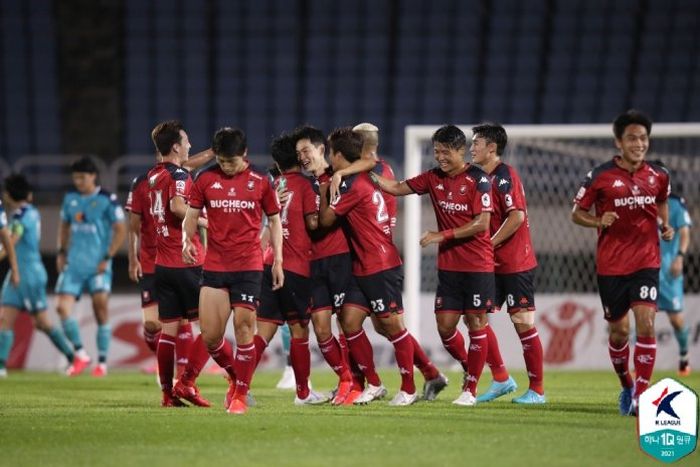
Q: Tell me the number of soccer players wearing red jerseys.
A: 10